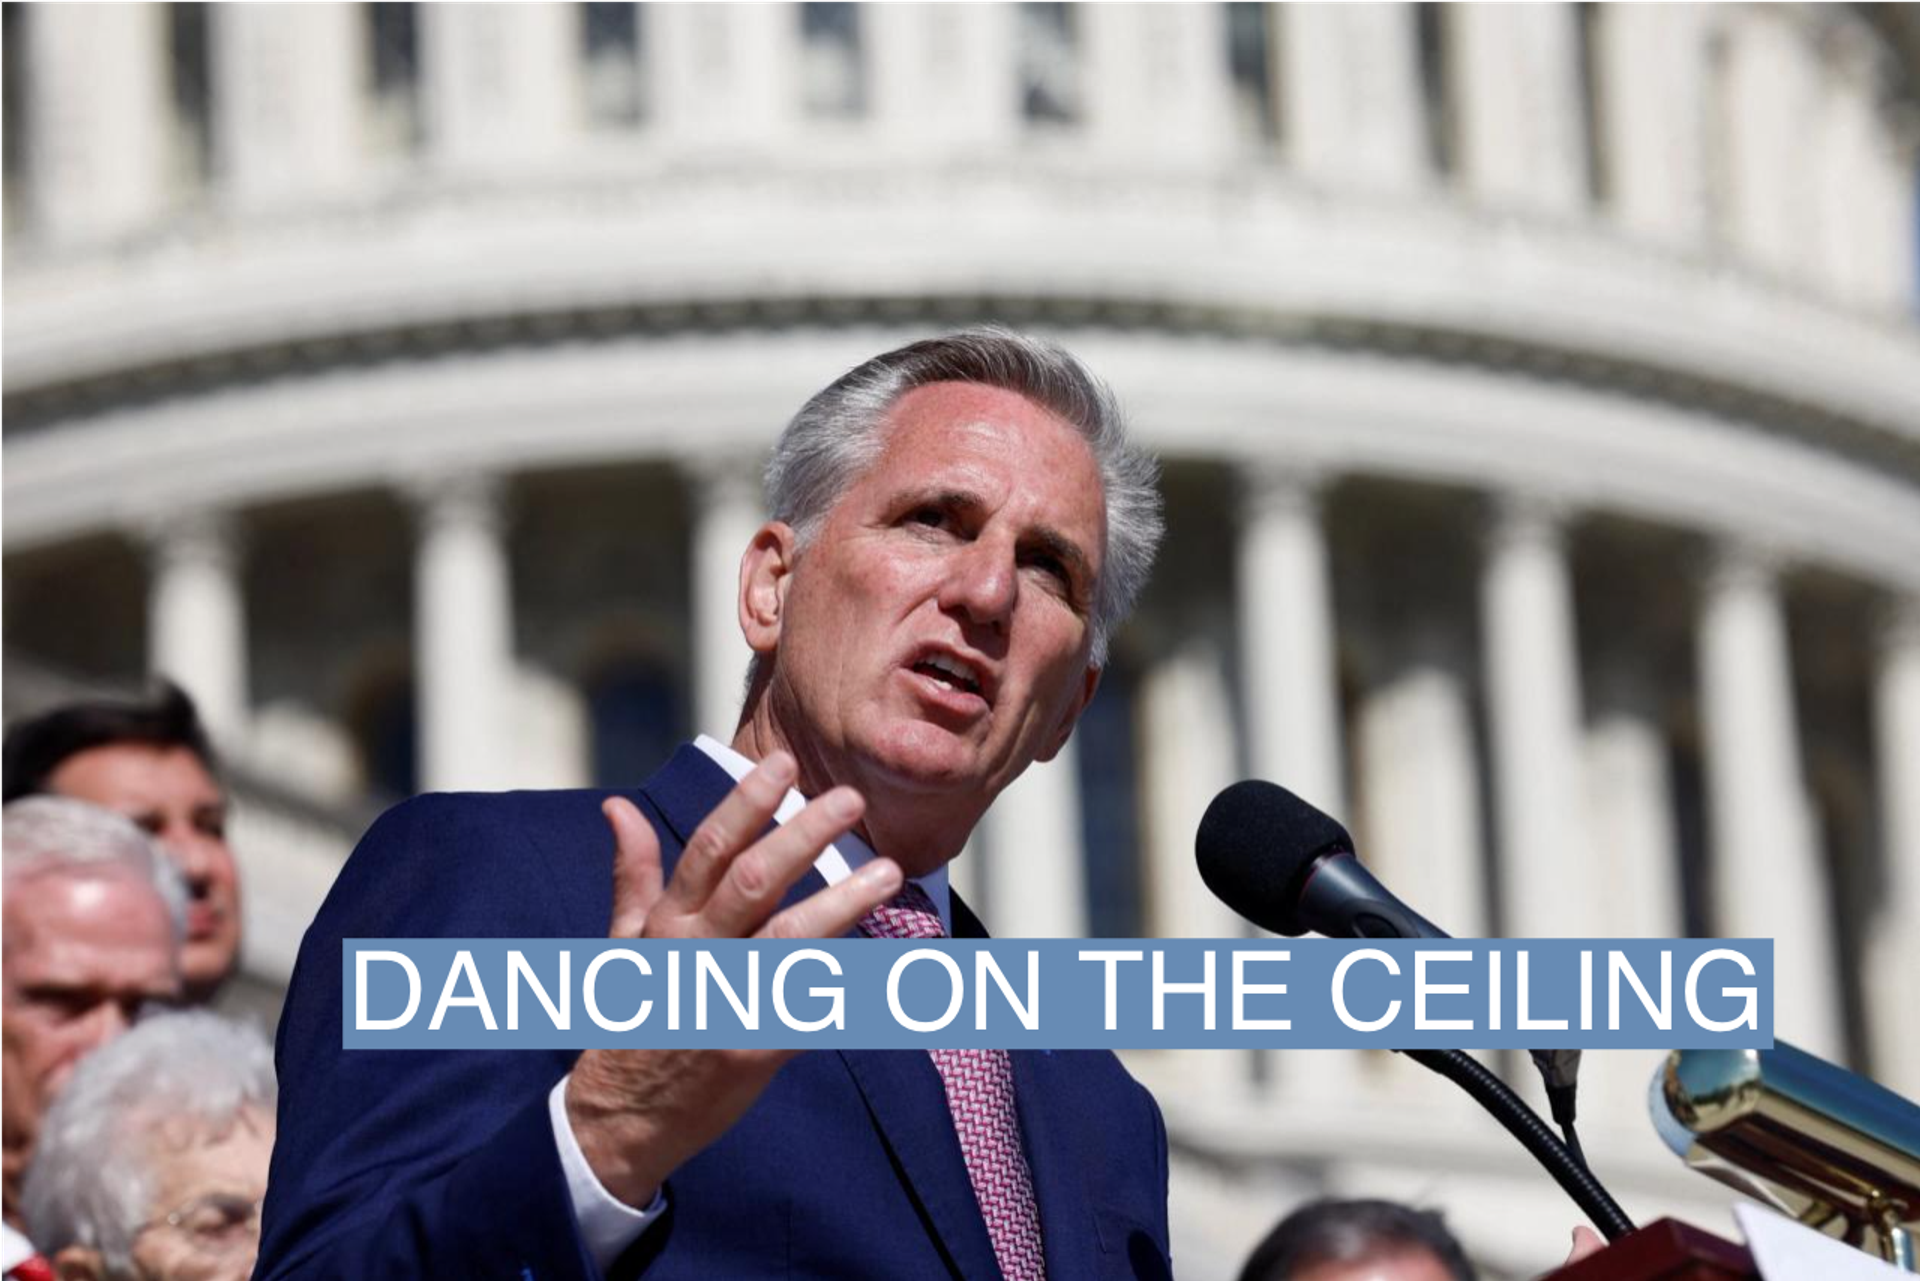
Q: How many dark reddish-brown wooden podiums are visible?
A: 1